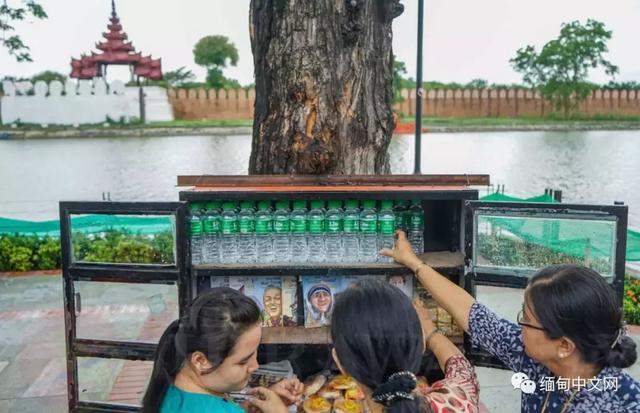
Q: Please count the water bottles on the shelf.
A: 14